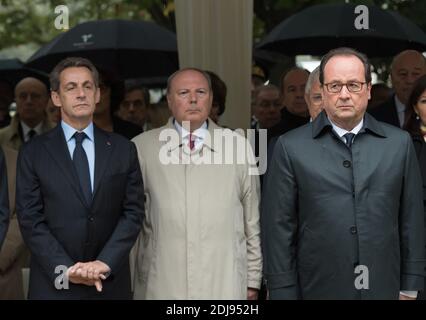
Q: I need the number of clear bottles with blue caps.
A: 0